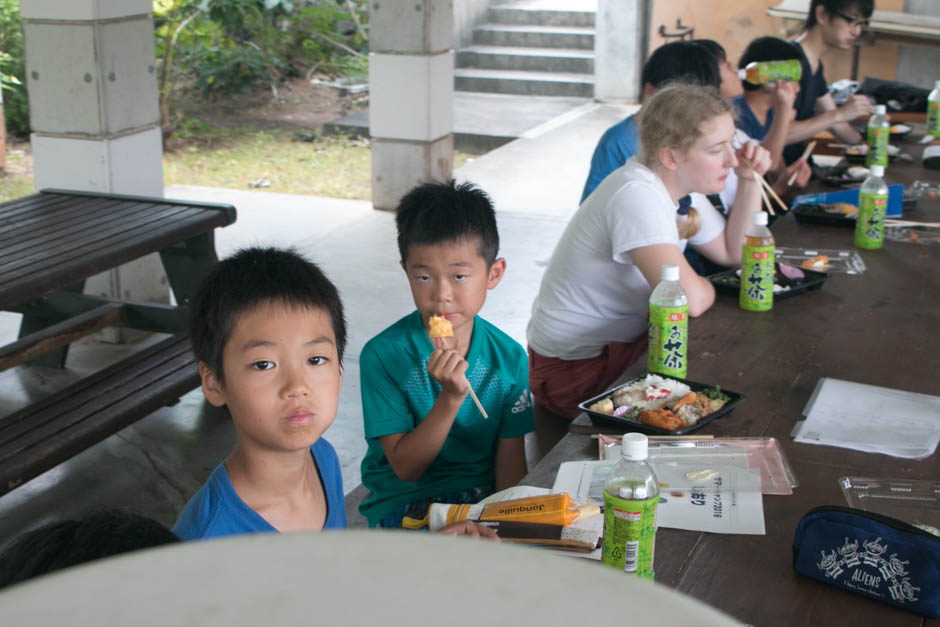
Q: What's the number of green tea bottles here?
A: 7